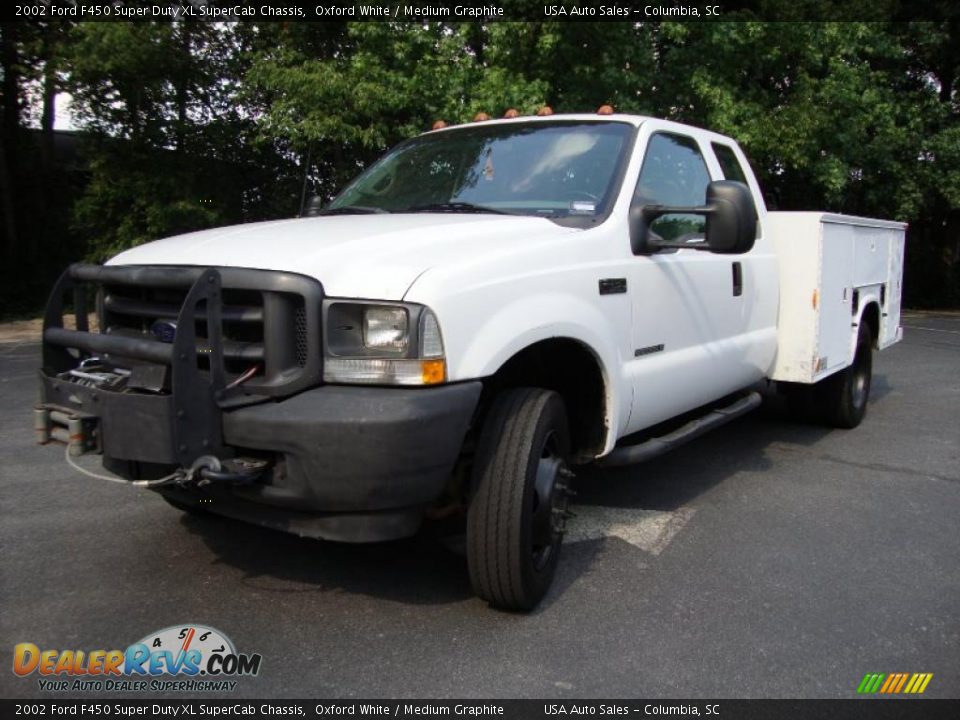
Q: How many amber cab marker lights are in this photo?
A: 5